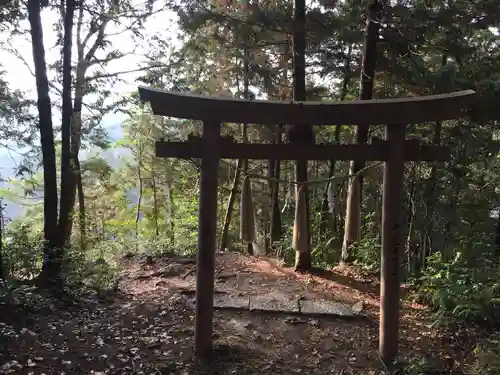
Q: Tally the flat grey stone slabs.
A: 3